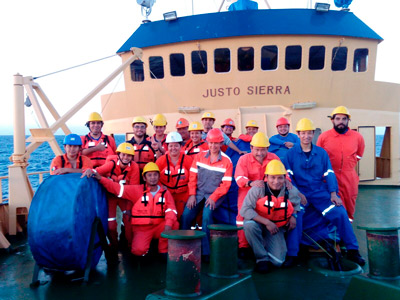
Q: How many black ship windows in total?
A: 11